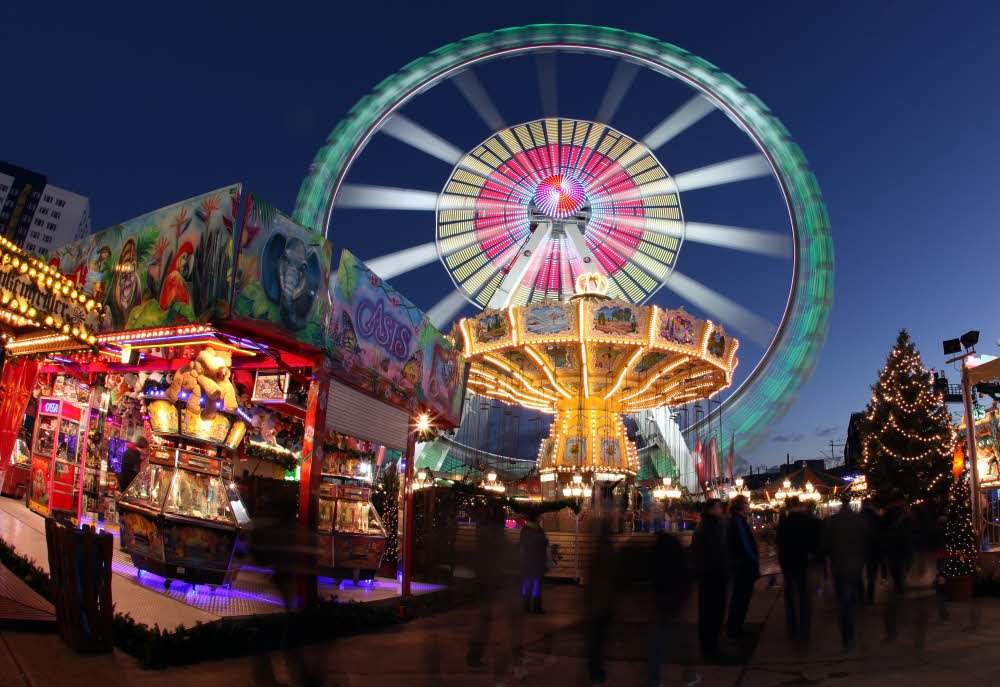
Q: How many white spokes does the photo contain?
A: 11